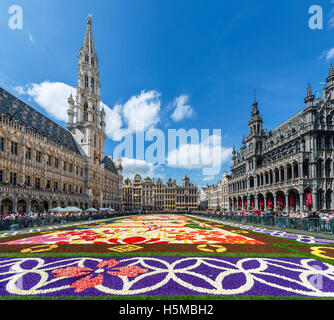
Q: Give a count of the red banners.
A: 9